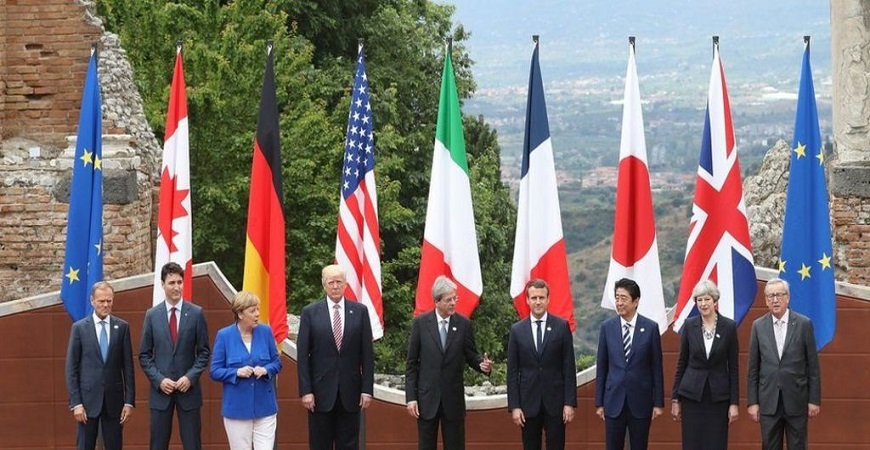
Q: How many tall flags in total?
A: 9